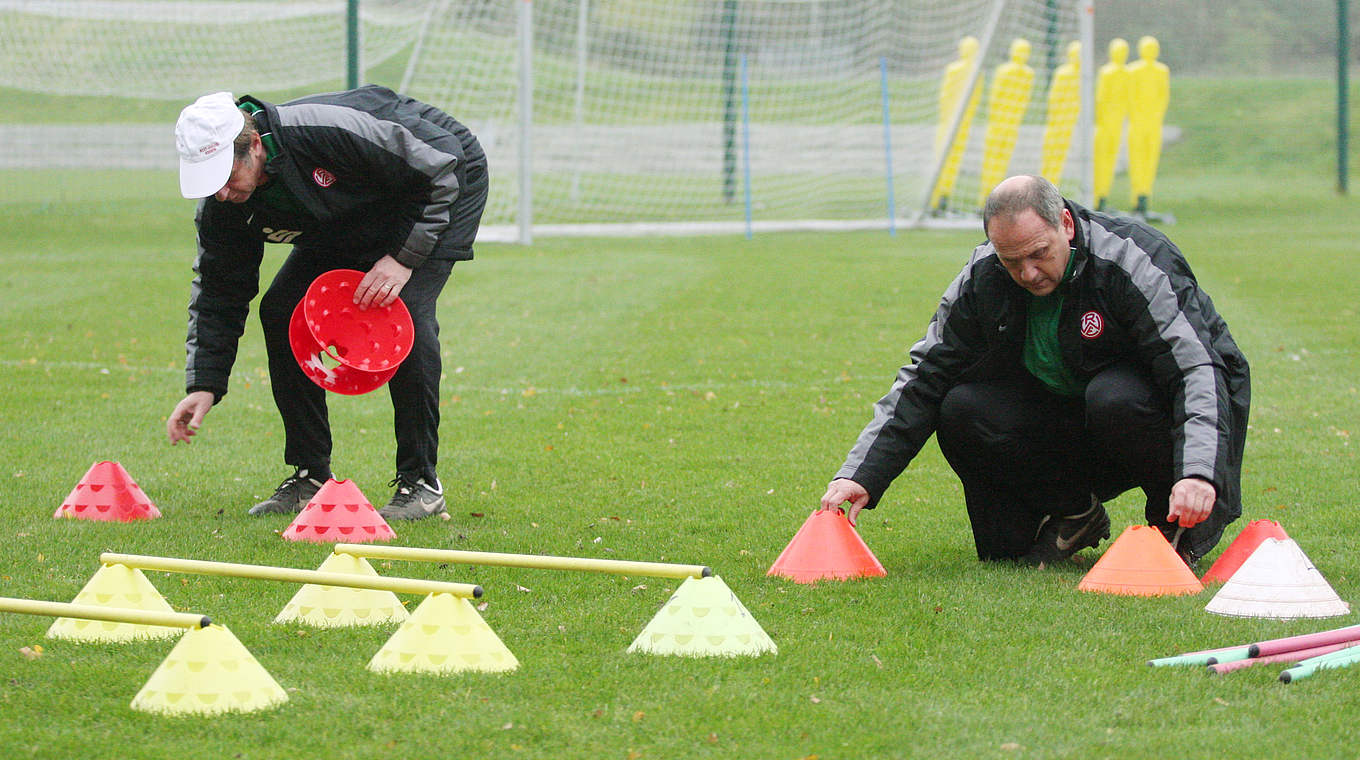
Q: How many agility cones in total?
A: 13